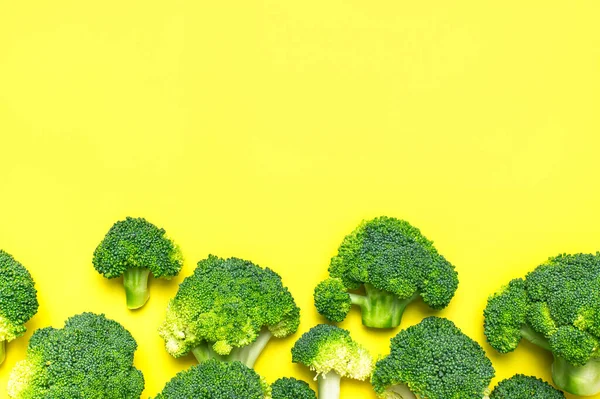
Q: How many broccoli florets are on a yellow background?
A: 11